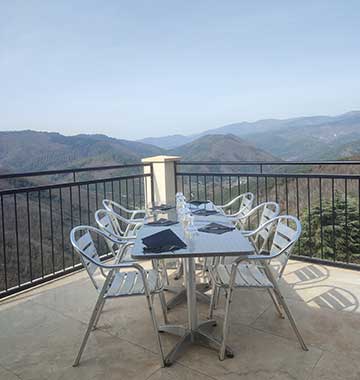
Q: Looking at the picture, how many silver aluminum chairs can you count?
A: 6